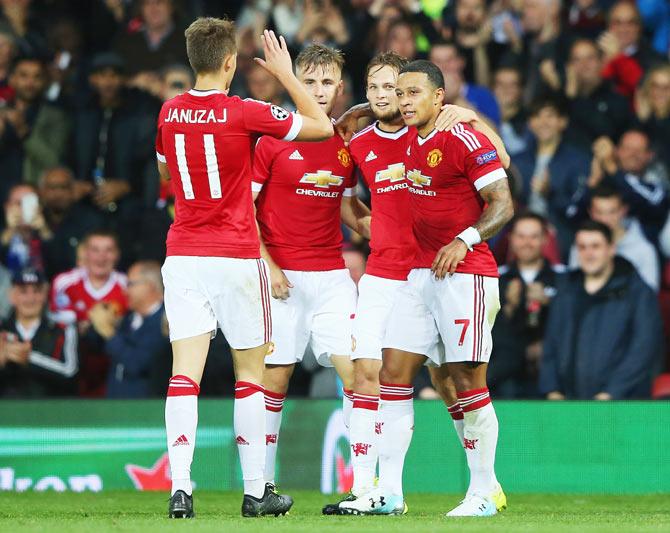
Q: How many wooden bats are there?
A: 0